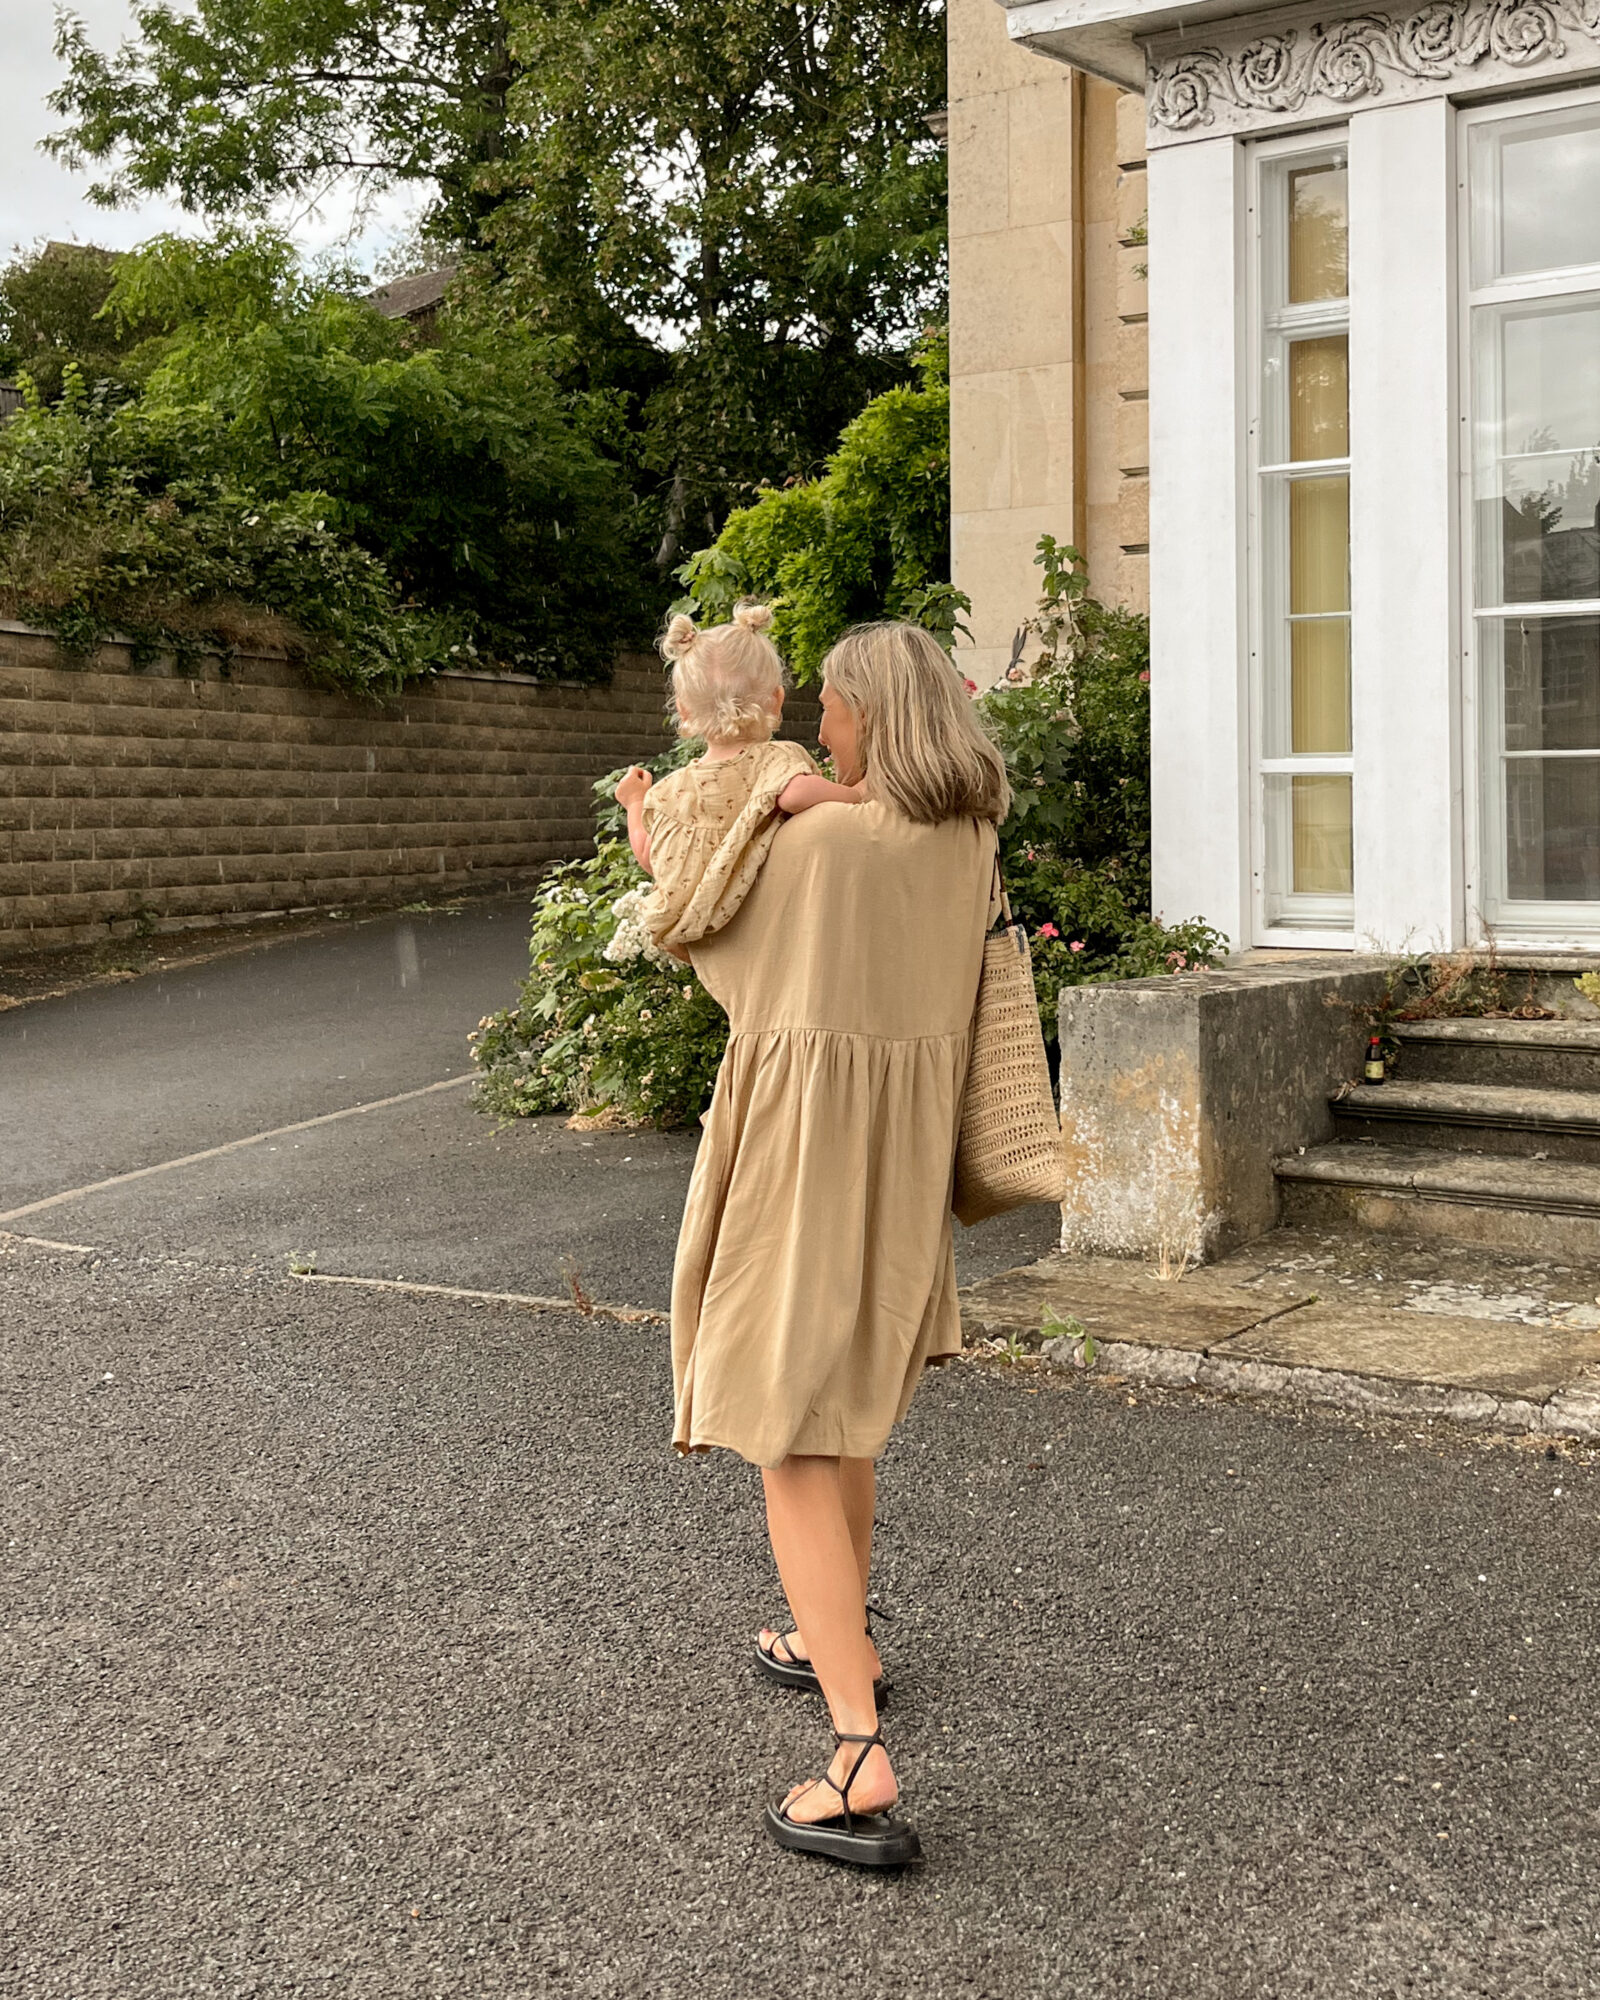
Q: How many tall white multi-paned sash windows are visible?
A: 2